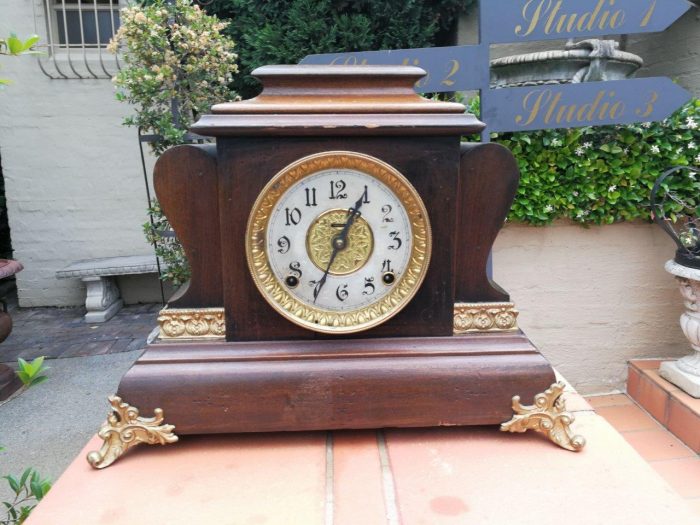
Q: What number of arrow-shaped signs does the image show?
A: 3